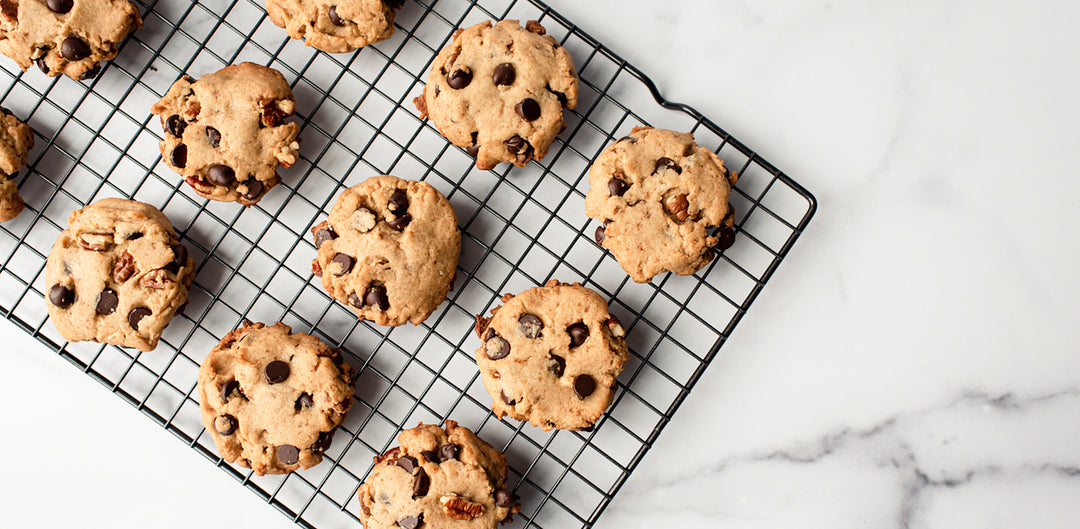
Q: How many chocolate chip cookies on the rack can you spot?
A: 11